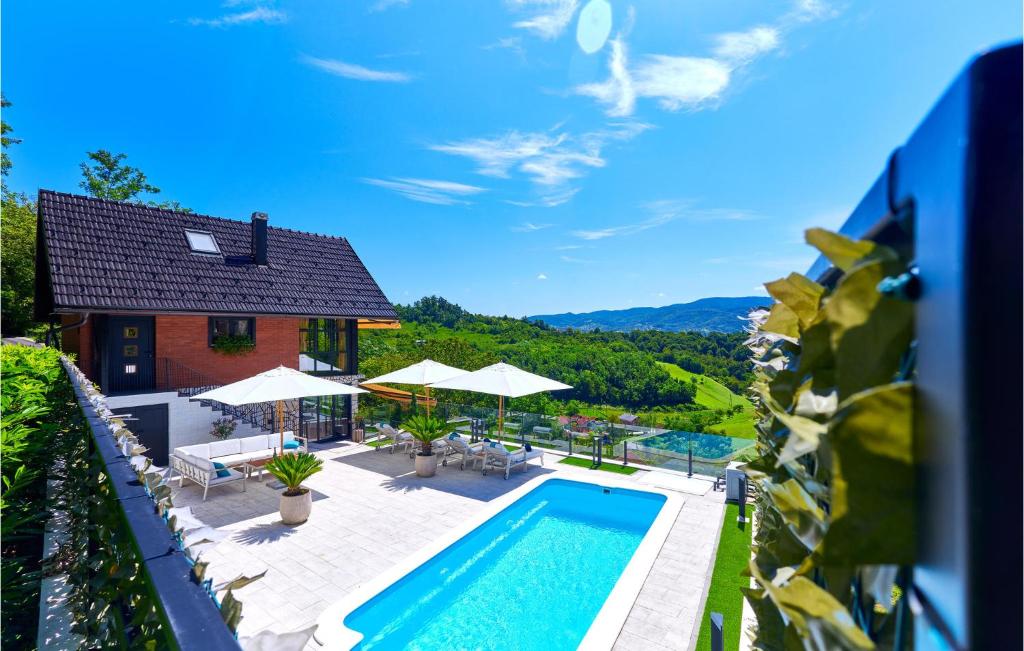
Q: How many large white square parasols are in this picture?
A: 3